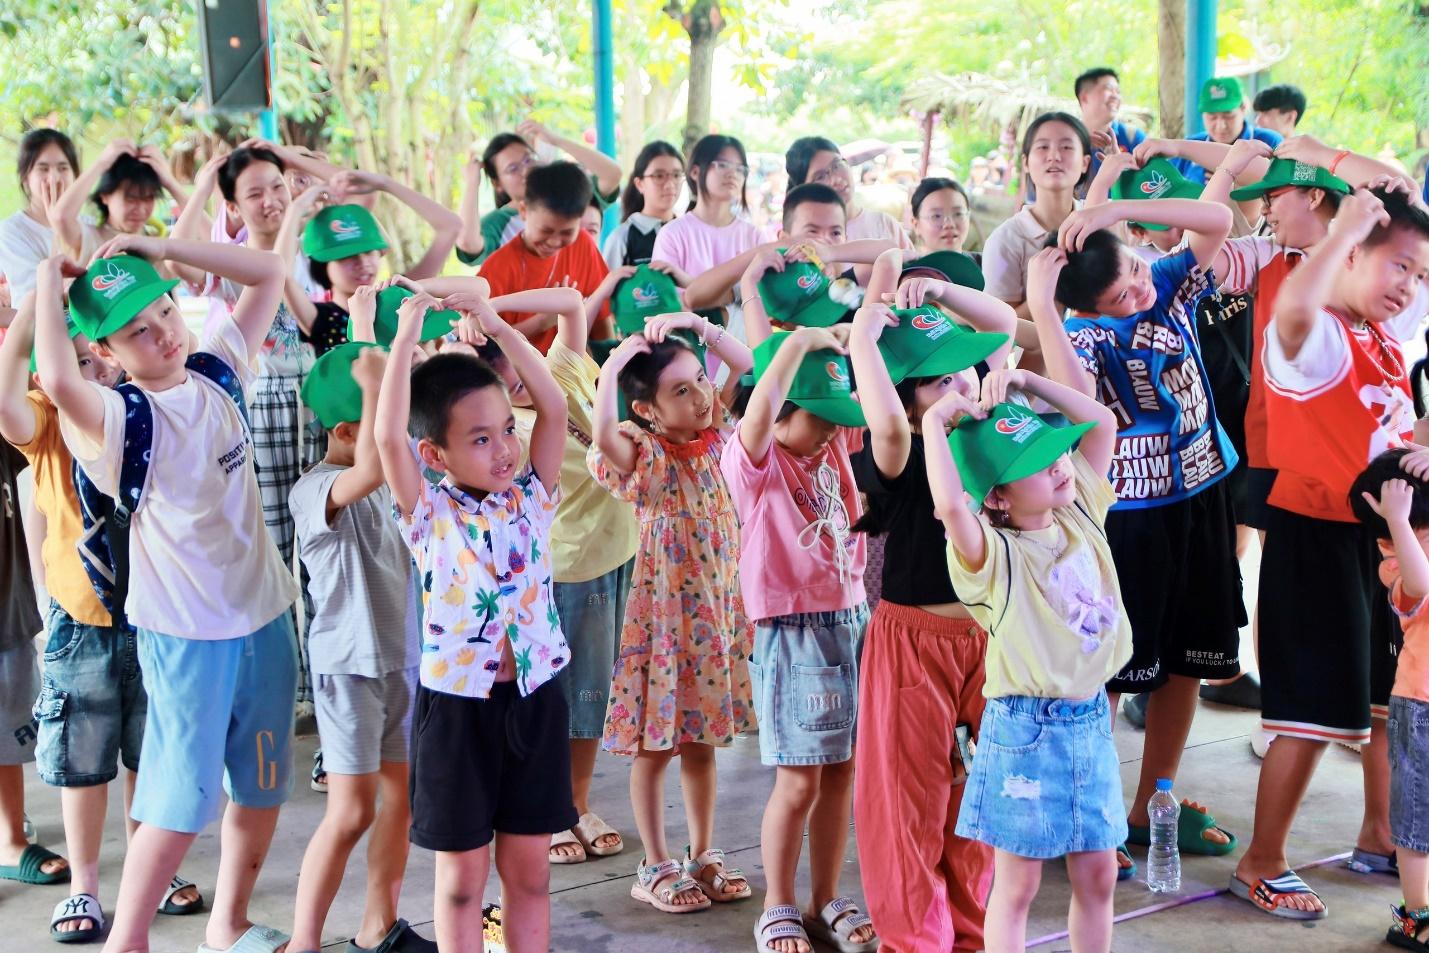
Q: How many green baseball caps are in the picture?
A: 14